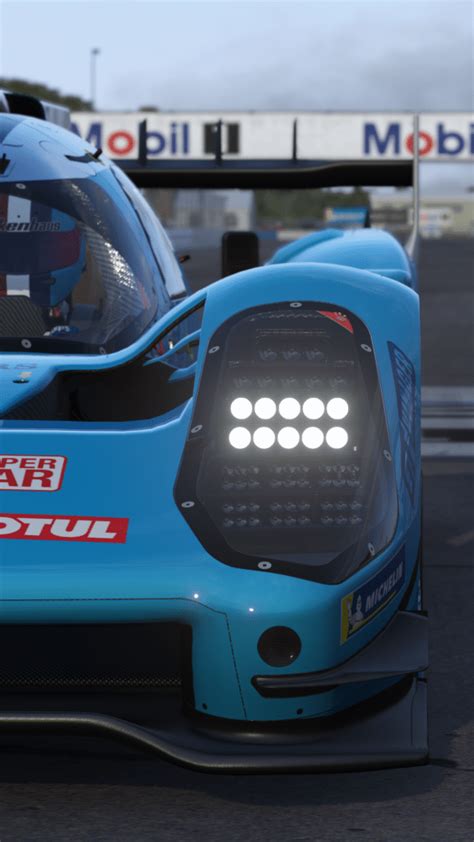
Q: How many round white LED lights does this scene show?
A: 10